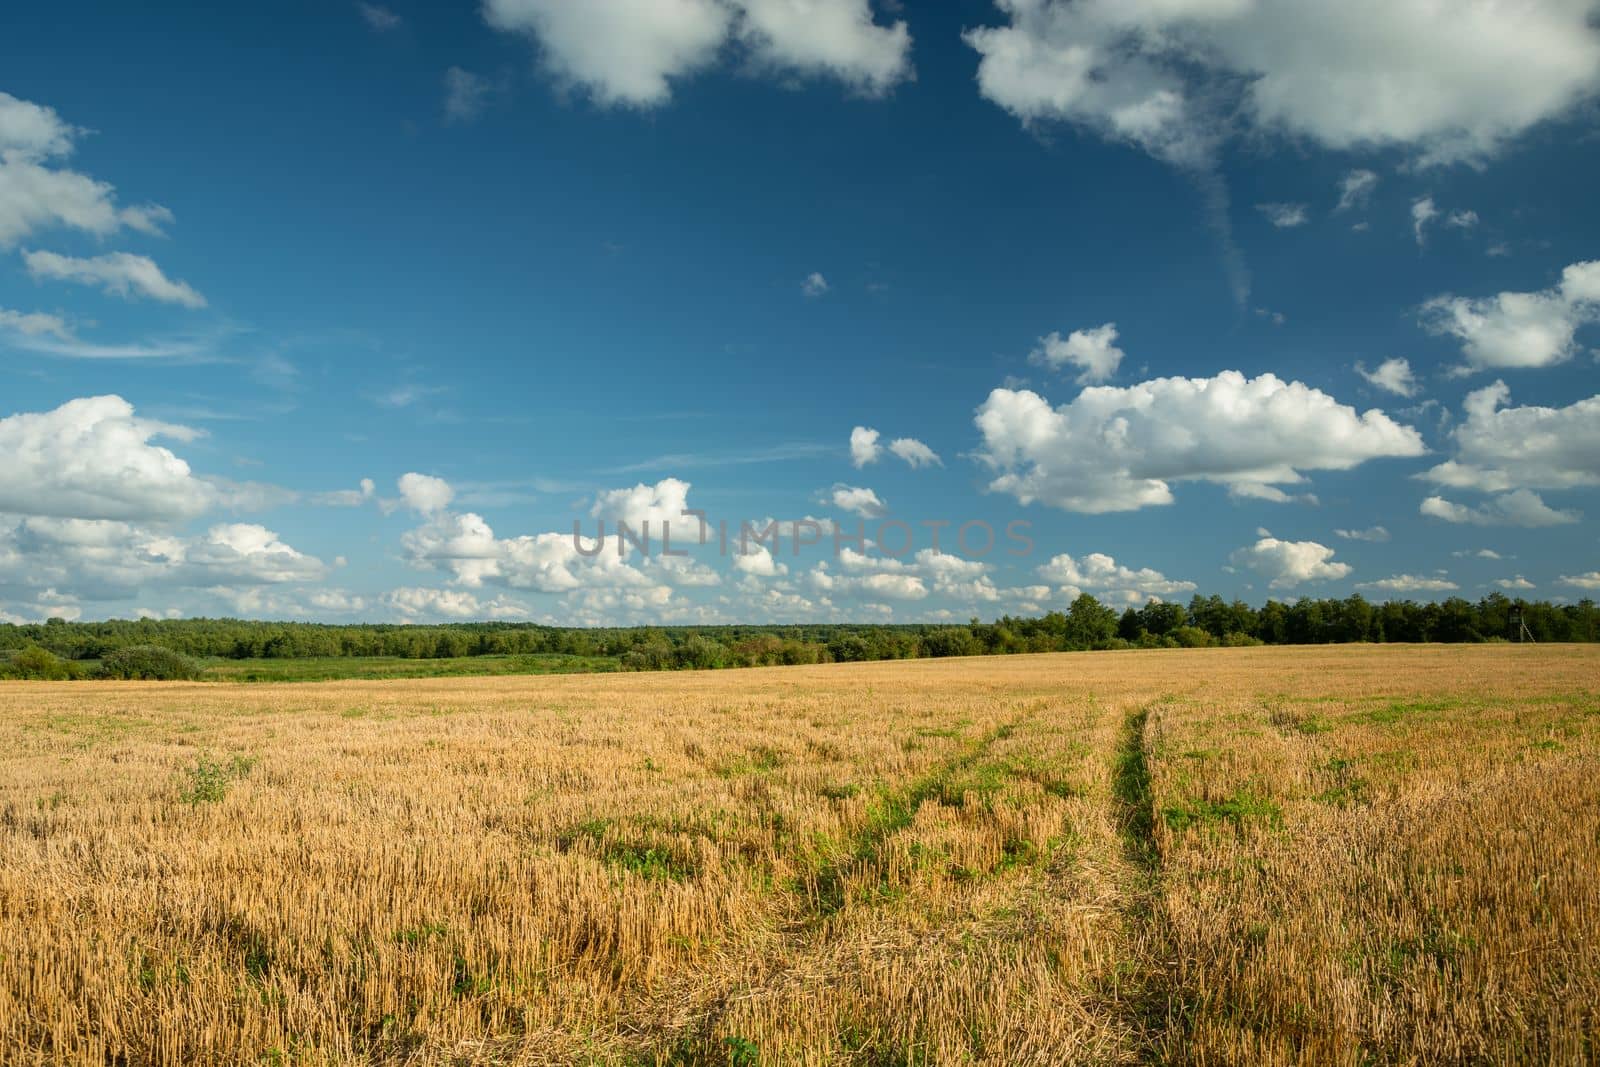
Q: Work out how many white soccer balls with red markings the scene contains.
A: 0